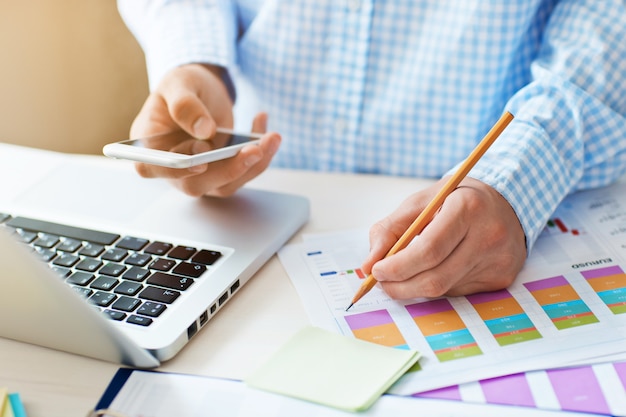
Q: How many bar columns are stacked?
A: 5